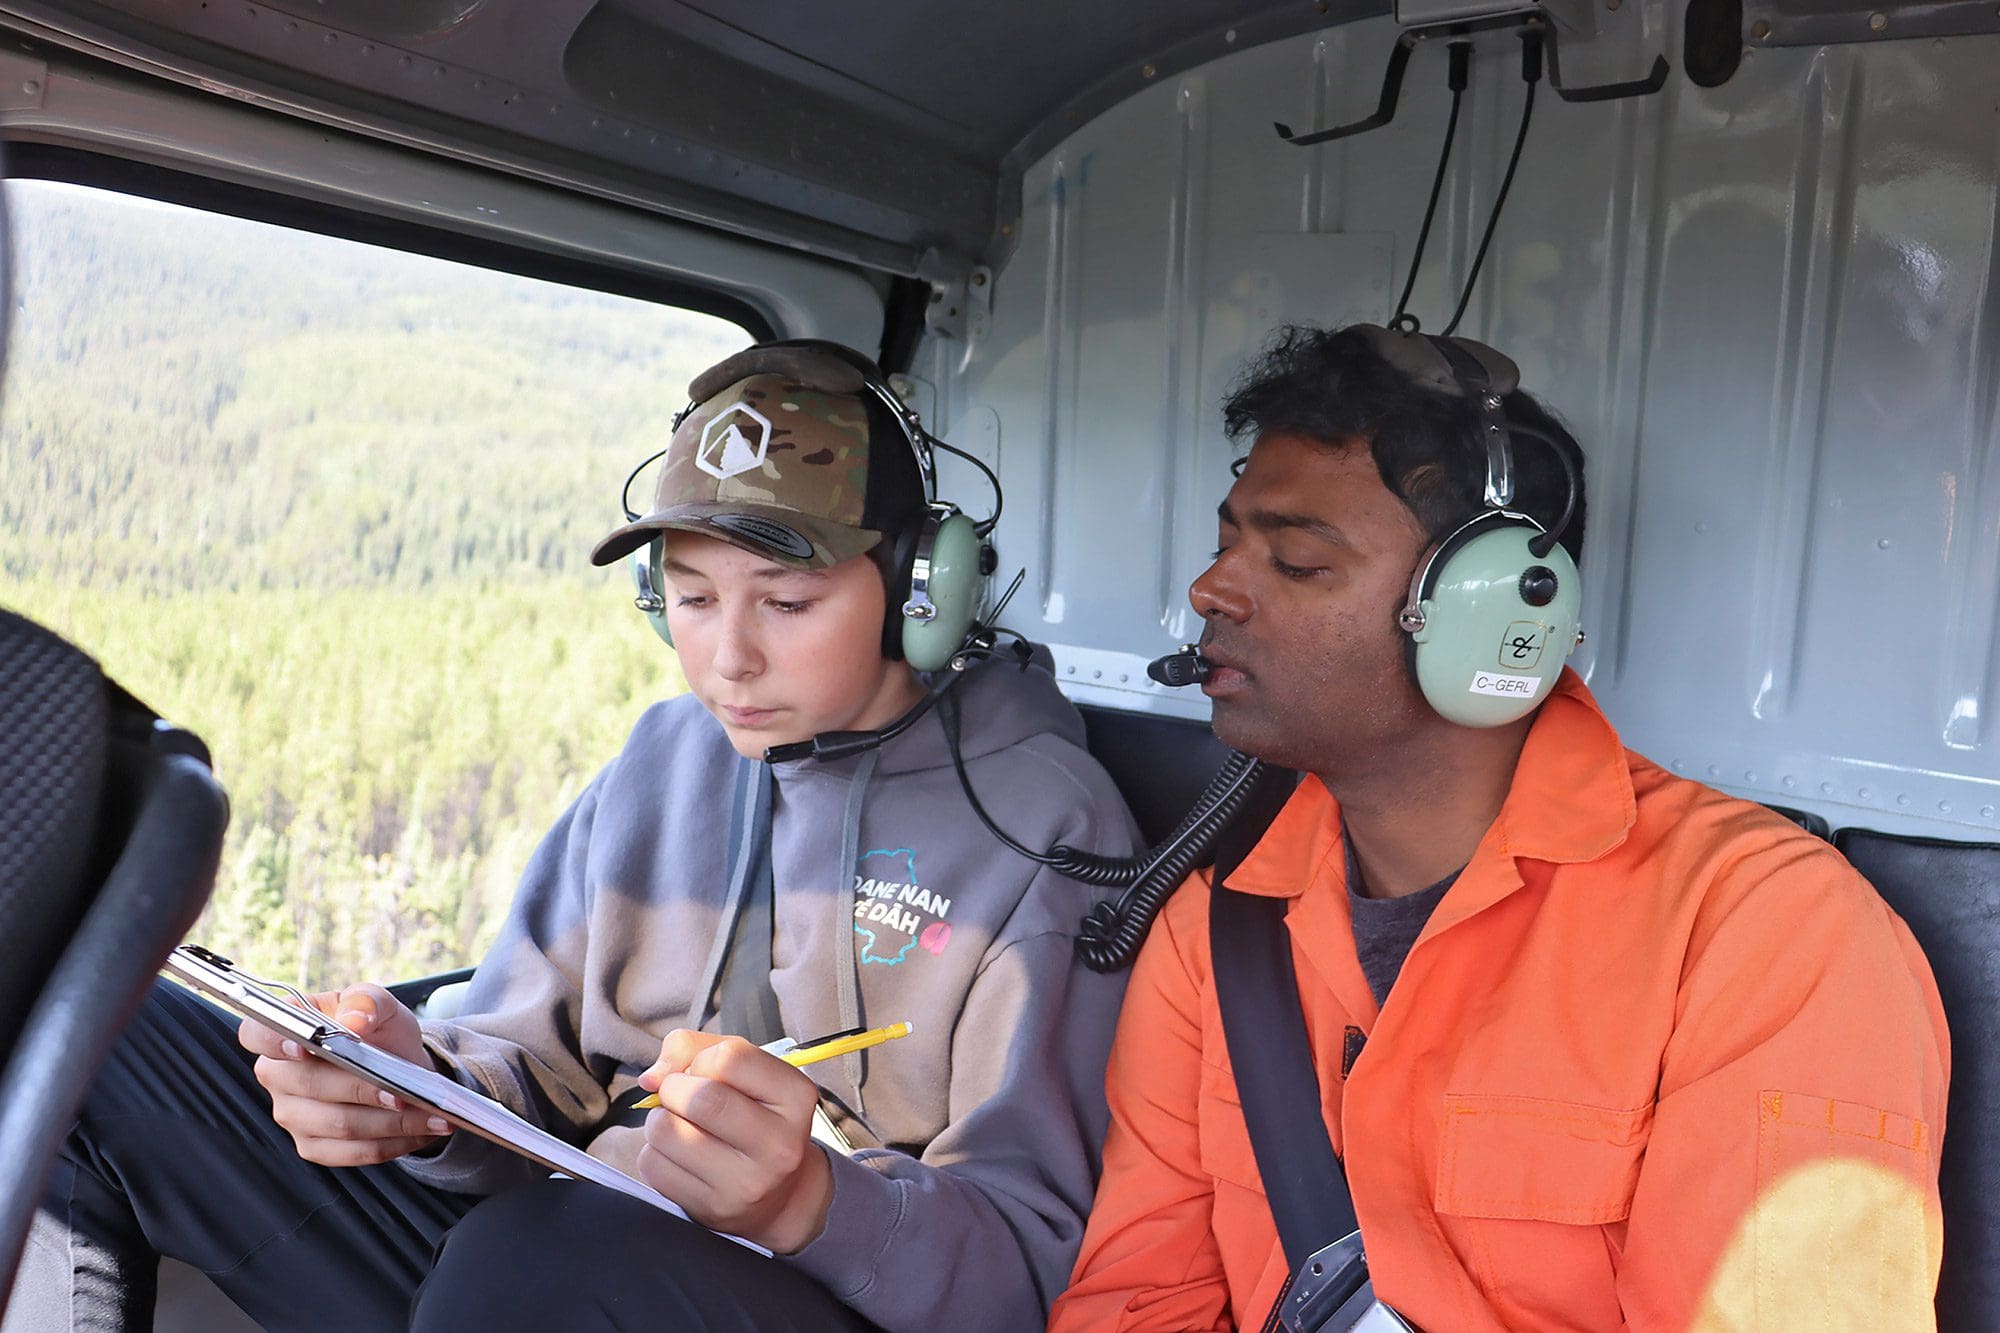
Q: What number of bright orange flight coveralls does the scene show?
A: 1